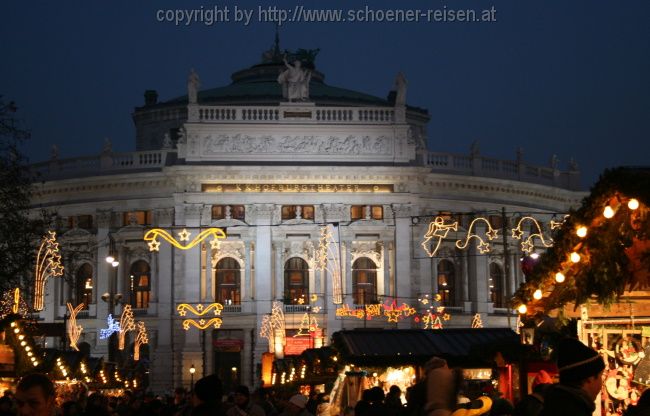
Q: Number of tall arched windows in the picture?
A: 7